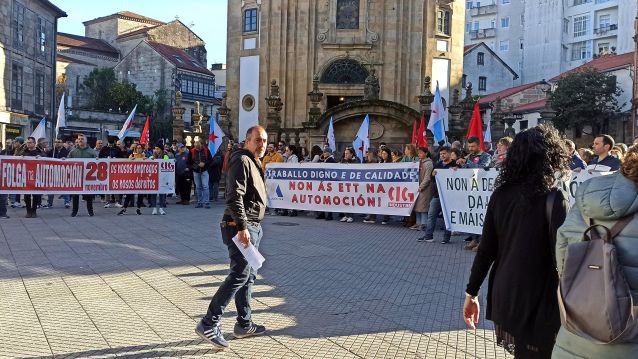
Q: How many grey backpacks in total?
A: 1